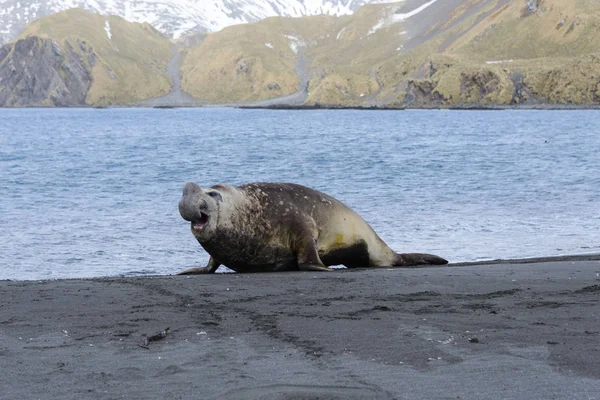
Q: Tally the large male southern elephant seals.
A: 1